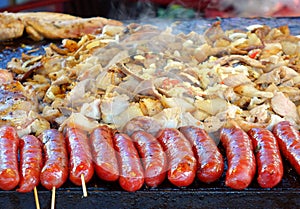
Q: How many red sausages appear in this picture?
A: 12